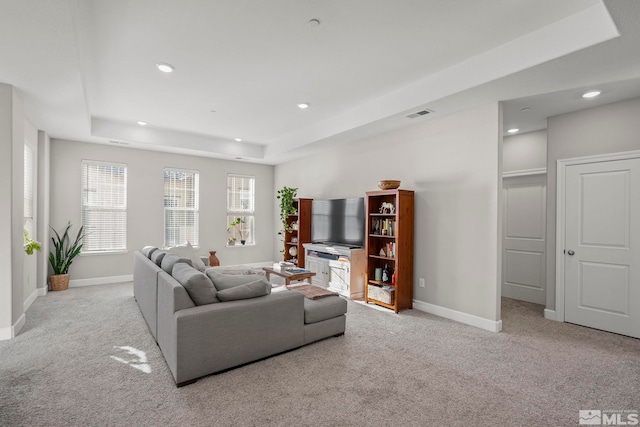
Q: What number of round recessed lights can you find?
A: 6